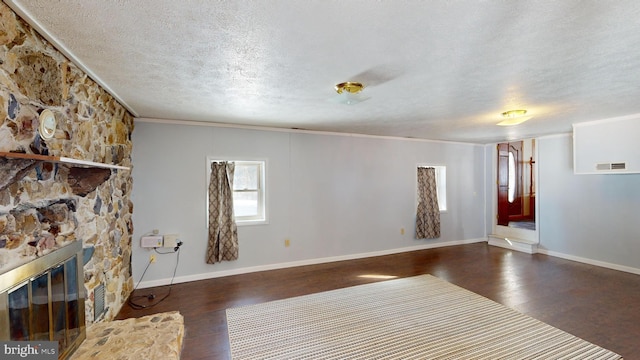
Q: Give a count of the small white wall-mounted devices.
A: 2